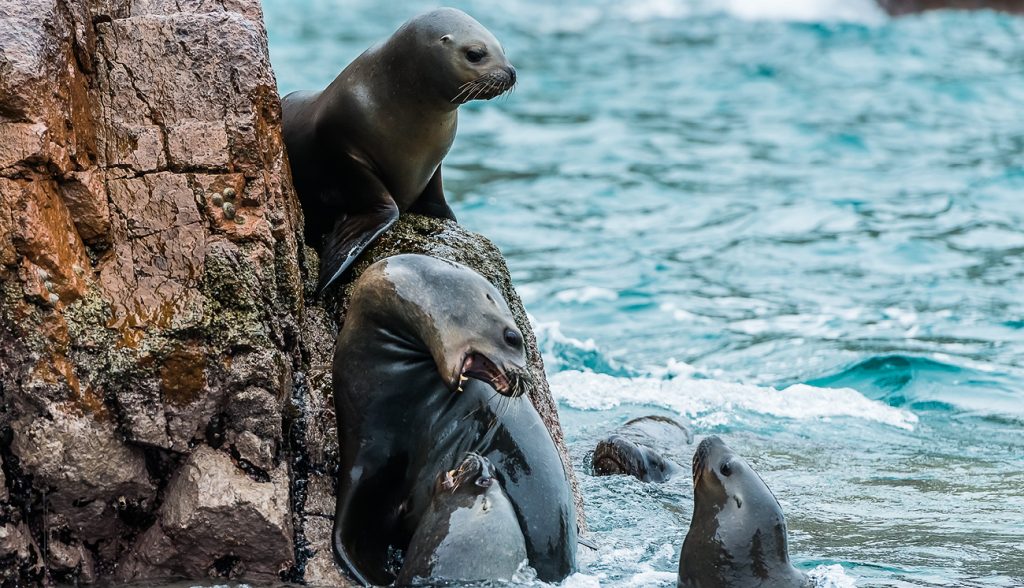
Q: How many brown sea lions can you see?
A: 5